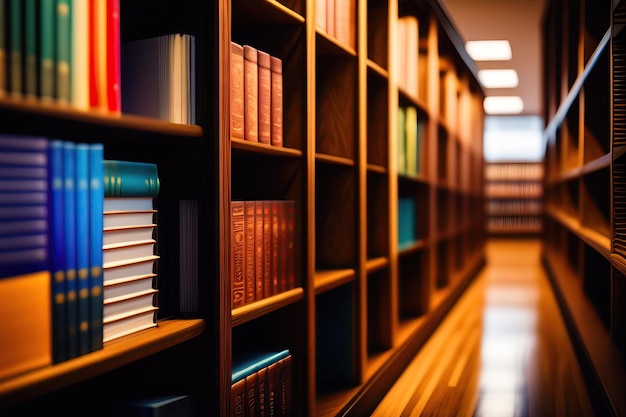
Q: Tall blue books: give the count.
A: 4